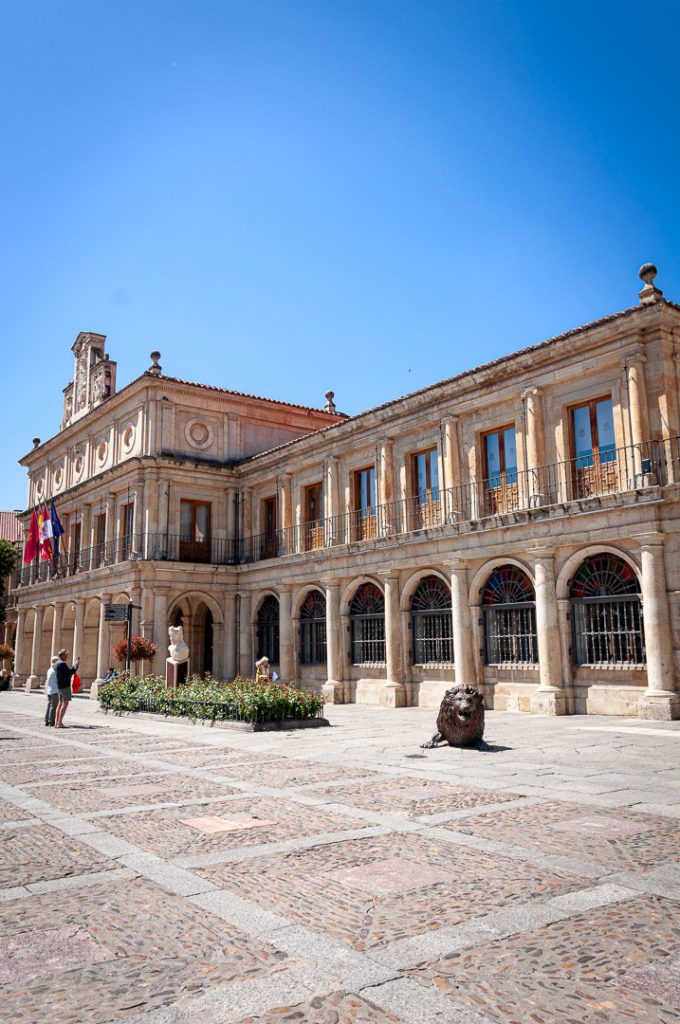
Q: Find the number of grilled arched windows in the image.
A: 6